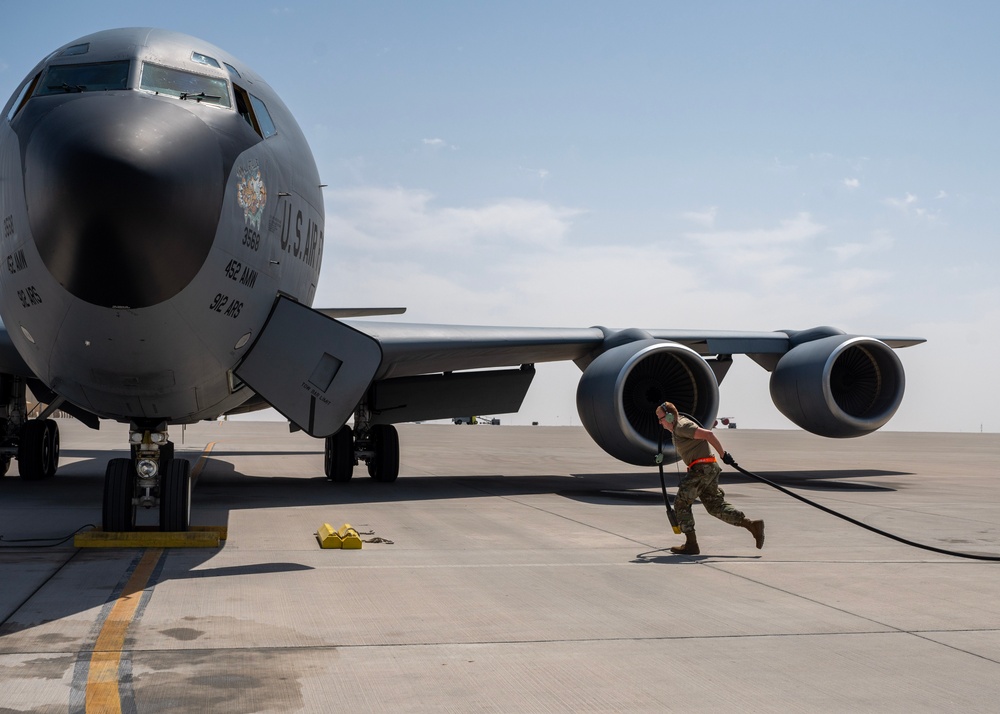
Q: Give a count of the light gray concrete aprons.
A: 1